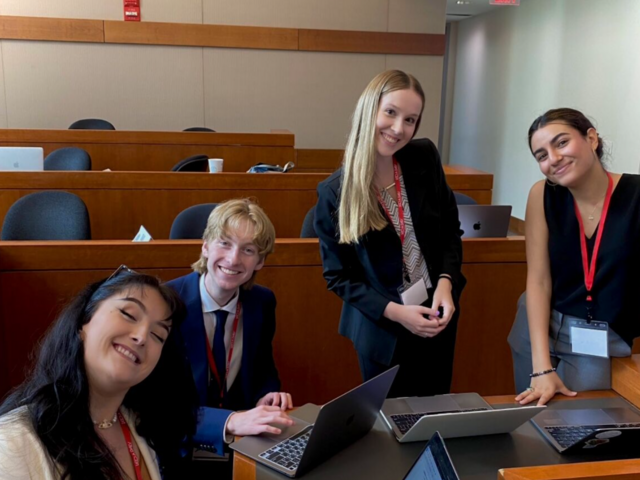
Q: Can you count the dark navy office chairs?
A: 8